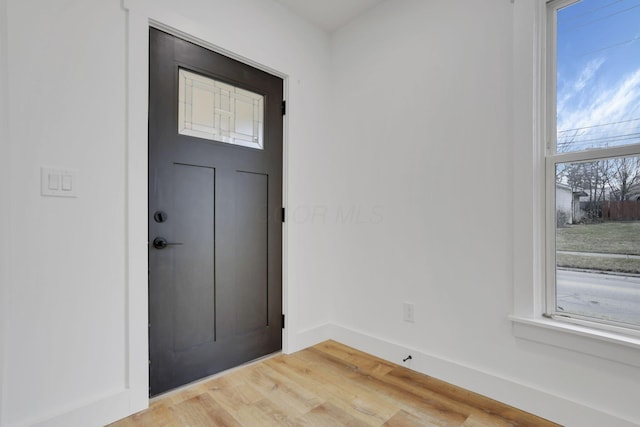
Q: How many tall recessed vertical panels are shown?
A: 2